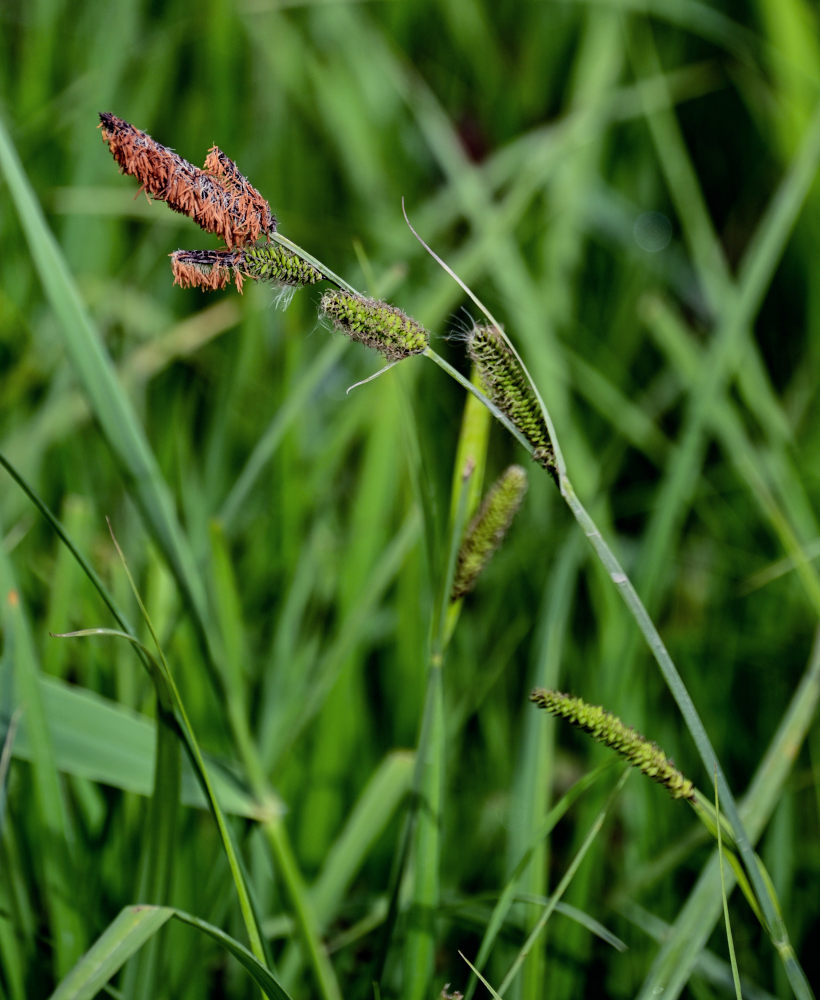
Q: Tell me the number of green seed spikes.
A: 5